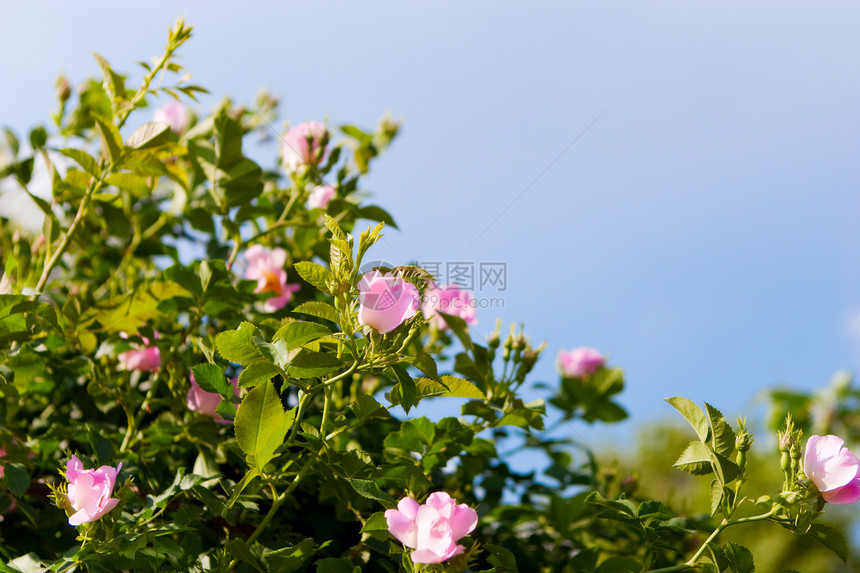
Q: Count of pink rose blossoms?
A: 12